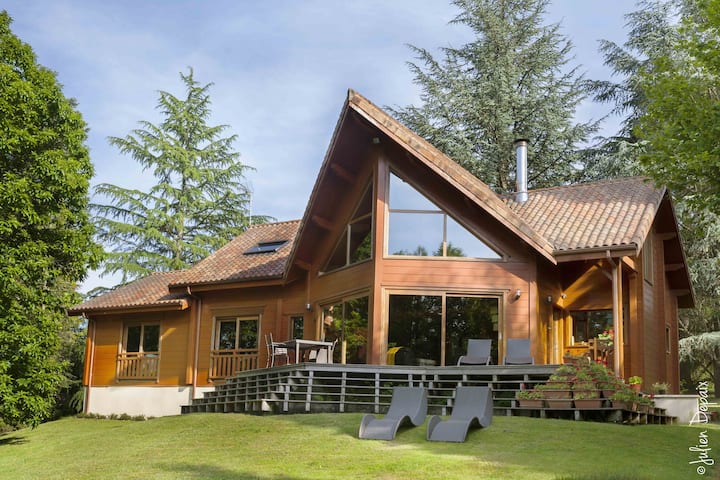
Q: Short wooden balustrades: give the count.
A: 2